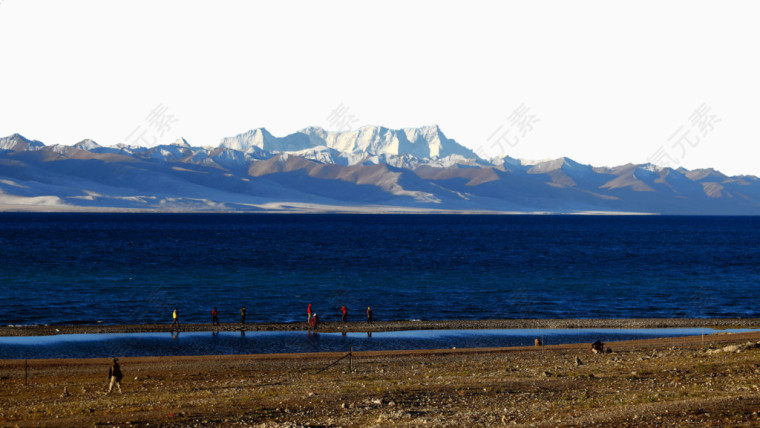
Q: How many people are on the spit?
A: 7